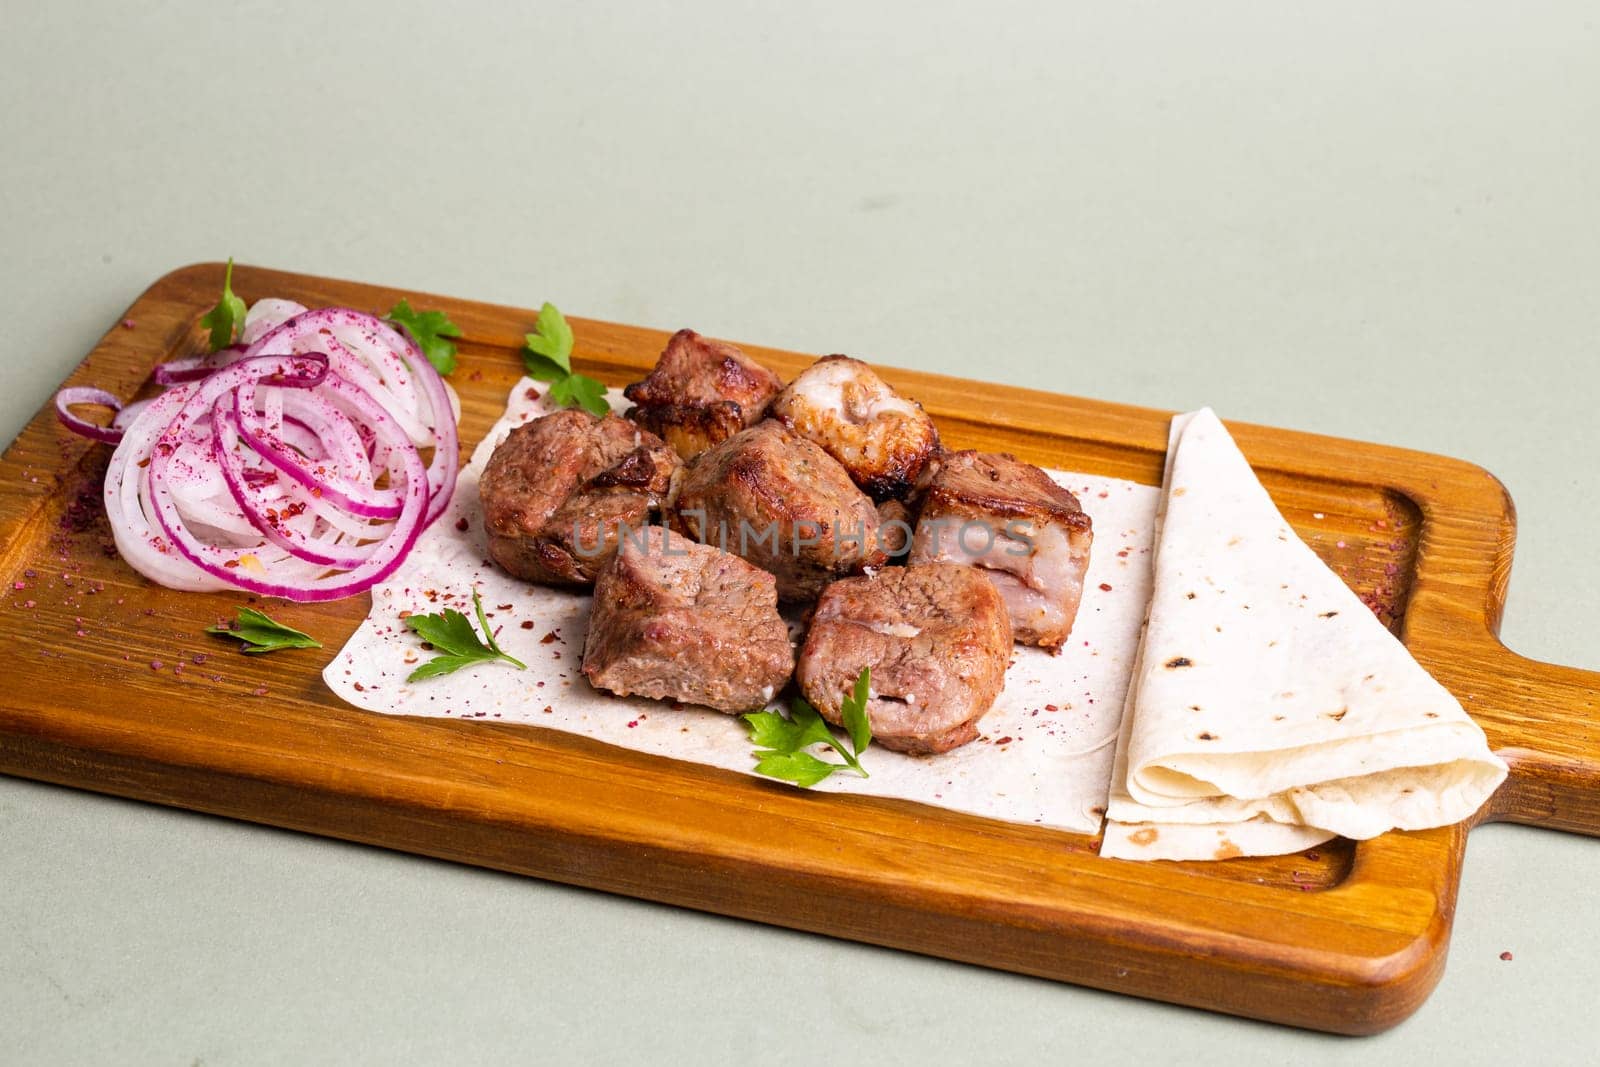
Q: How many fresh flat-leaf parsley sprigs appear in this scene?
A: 6